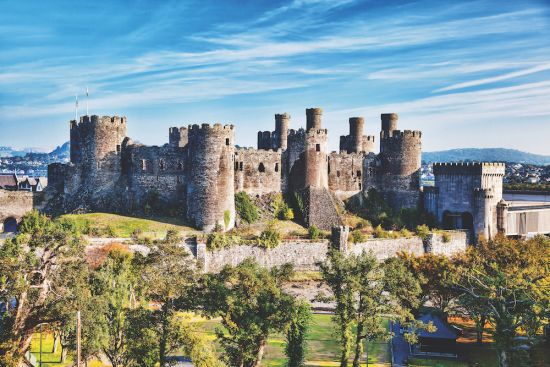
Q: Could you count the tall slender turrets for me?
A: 4